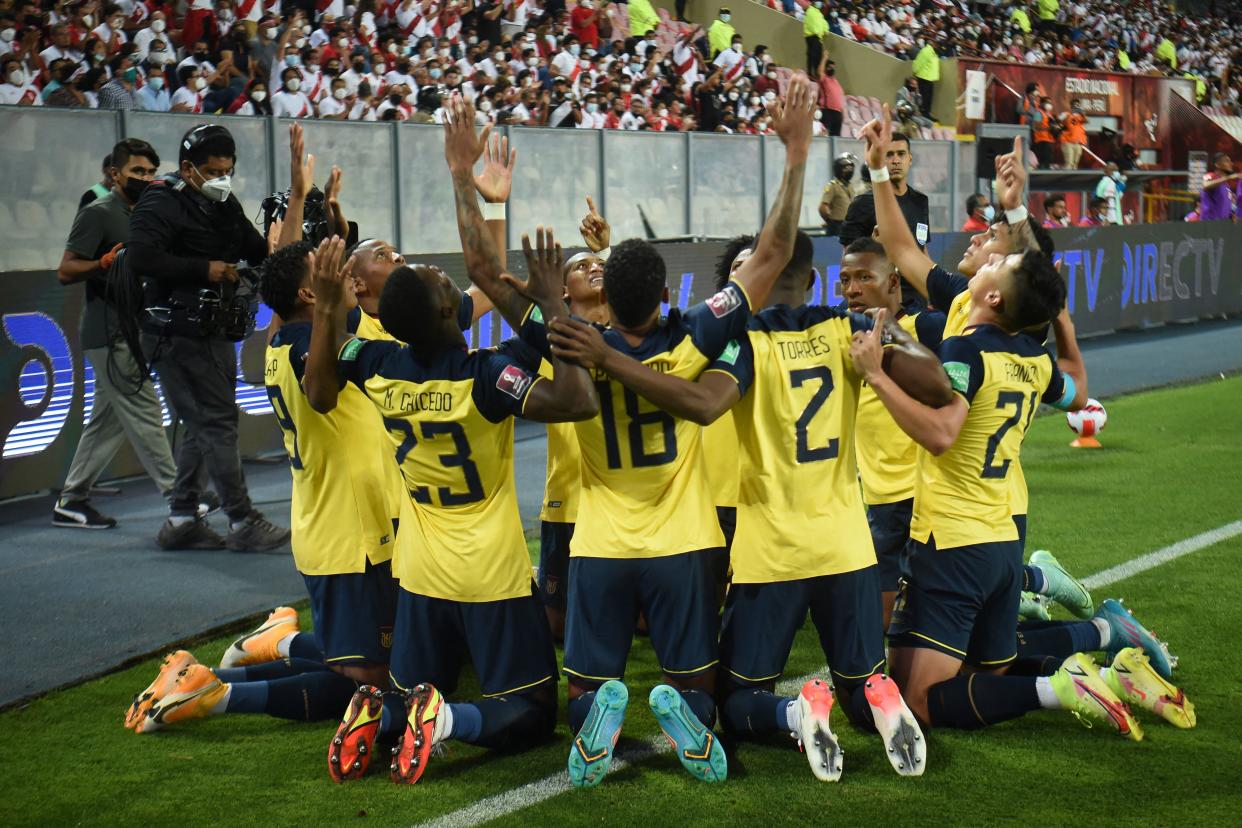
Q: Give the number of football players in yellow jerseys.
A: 10